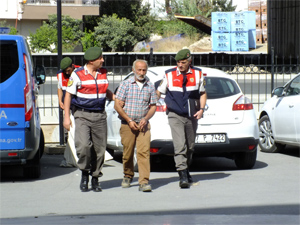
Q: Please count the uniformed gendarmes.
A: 3